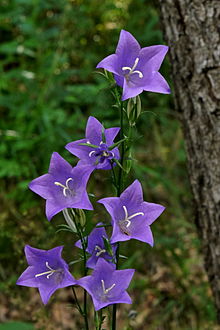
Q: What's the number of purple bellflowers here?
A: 7